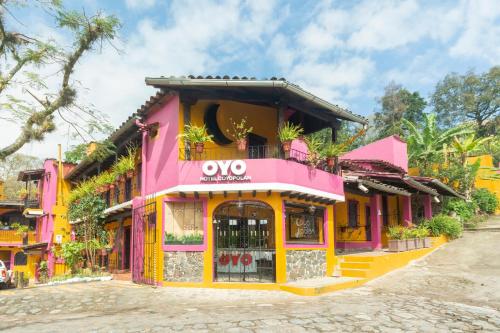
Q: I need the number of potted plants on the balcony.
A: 5